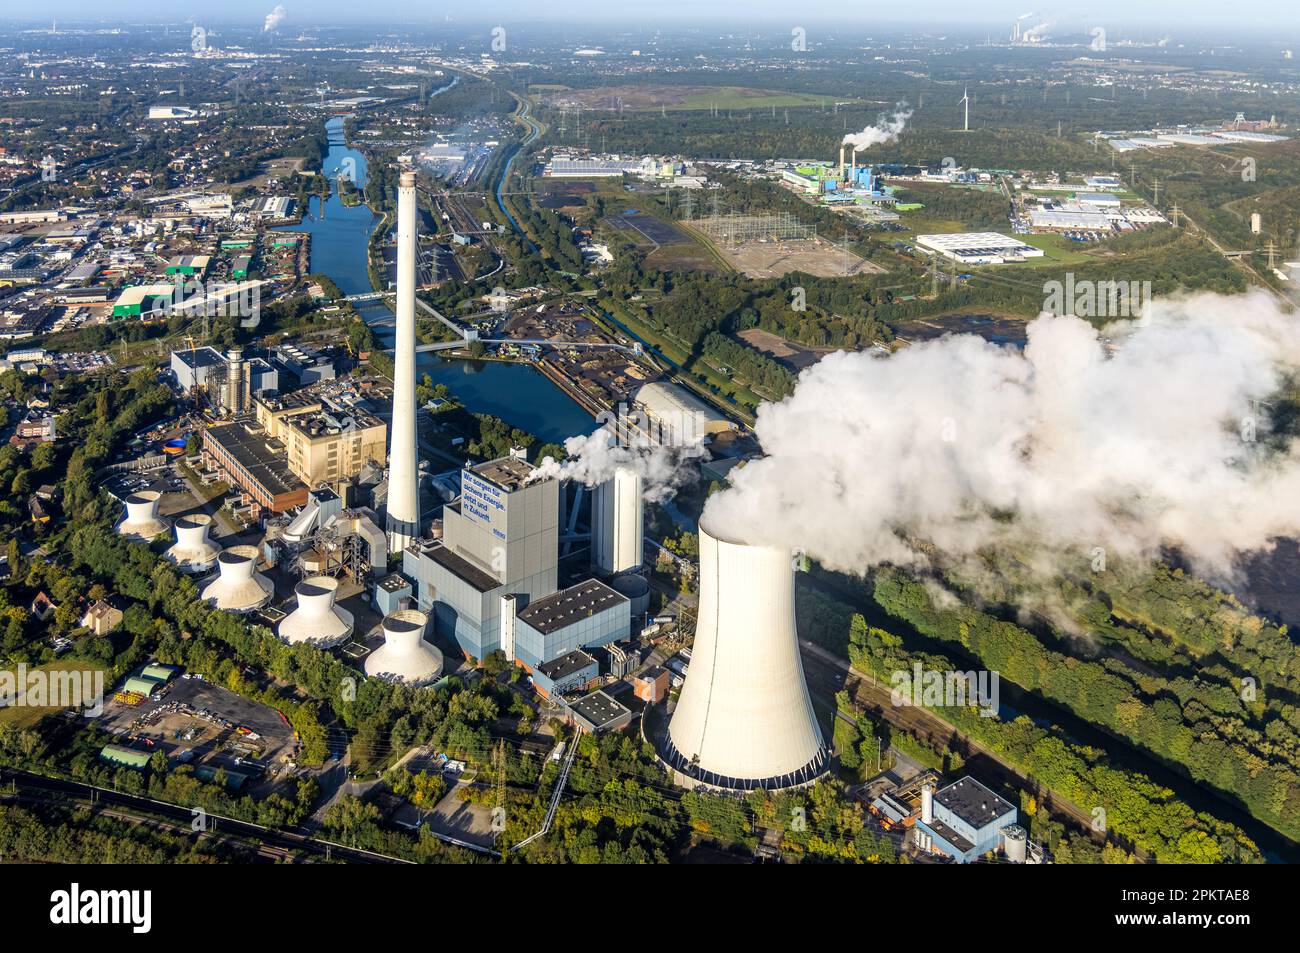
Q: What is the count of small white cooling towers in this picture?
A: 5